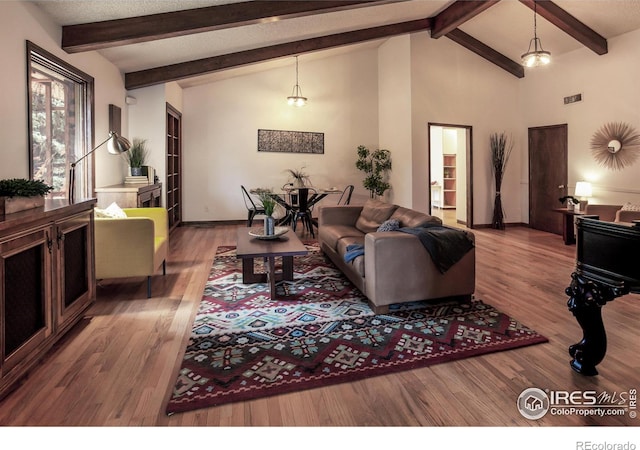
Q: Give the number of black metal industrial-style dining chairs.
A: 4